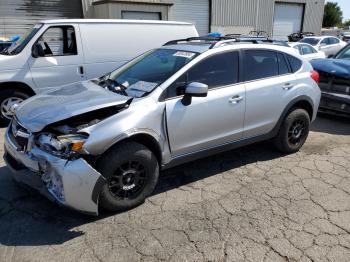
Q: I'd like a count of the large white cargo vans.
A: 1